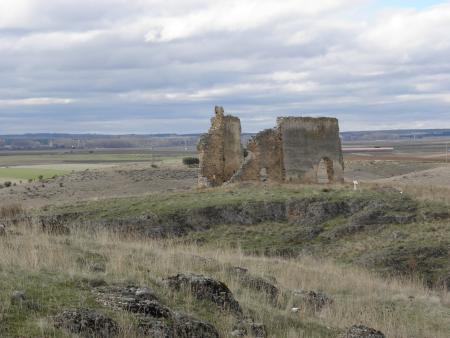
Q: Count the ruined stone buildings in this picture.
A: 1